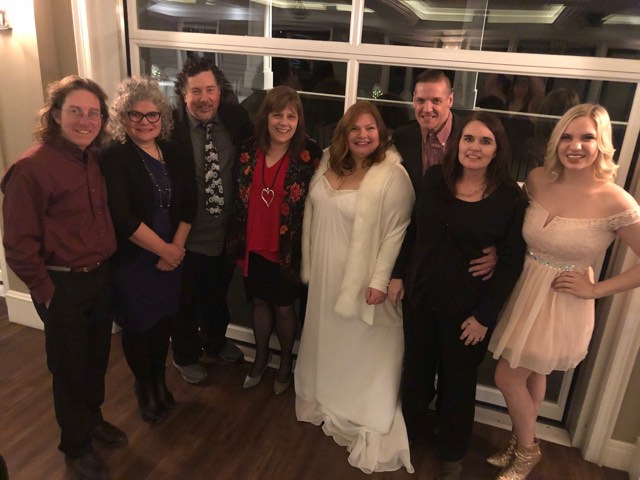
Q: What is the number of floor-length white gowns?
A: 1